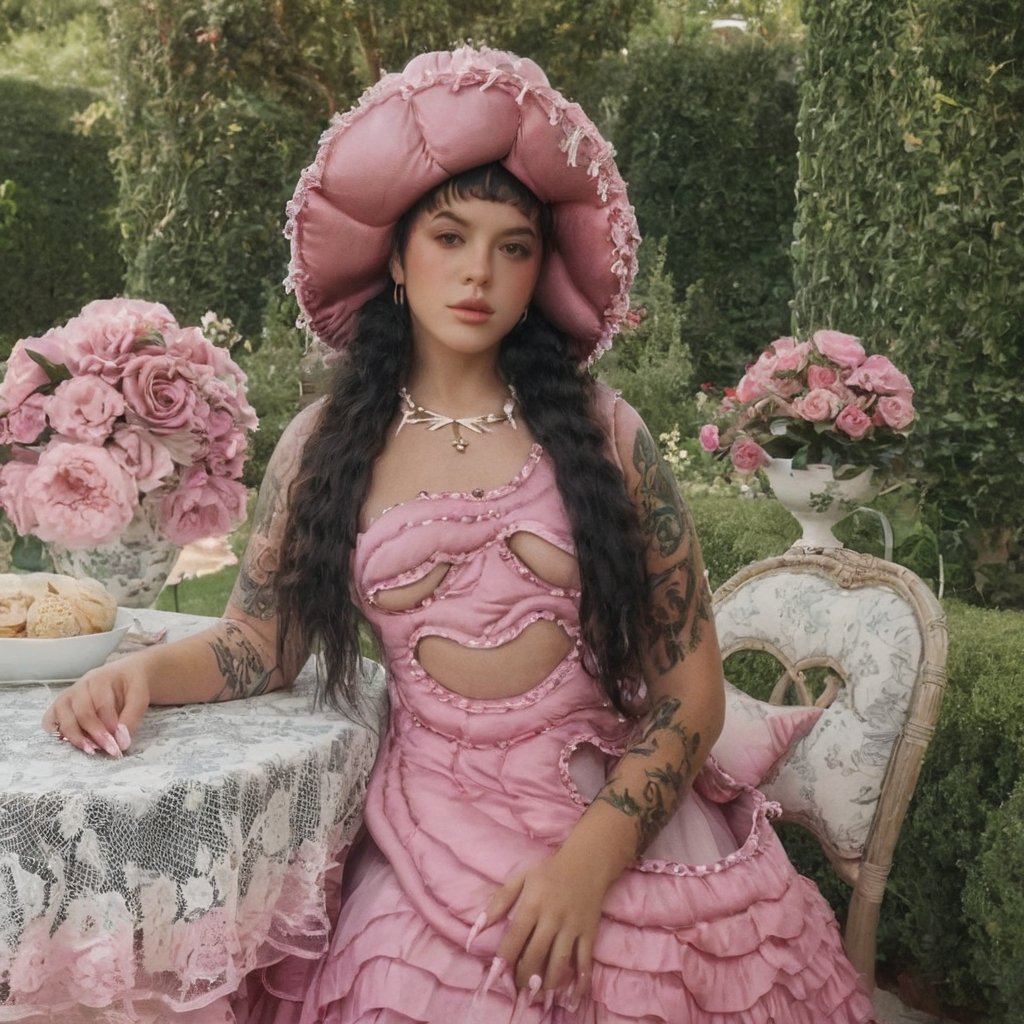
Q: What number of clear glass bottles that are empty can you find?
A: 0